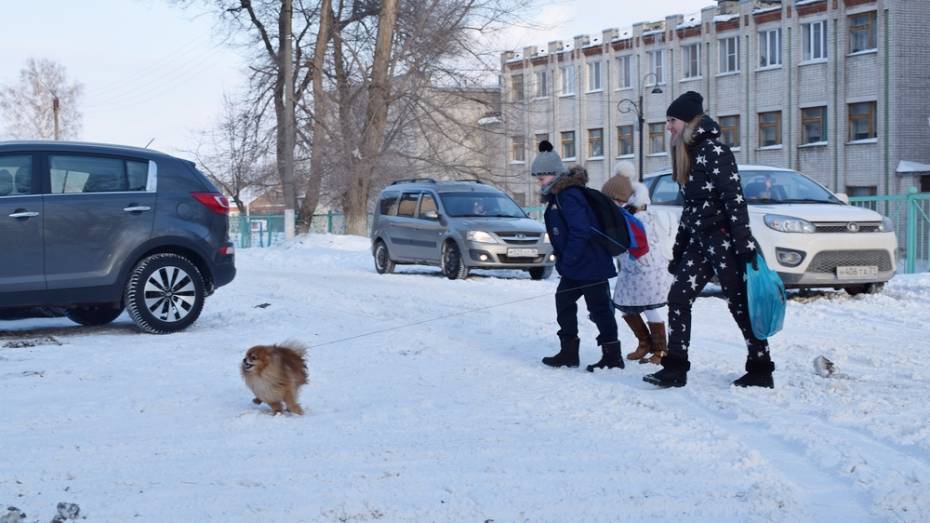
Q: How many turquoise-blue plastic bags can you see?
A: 1